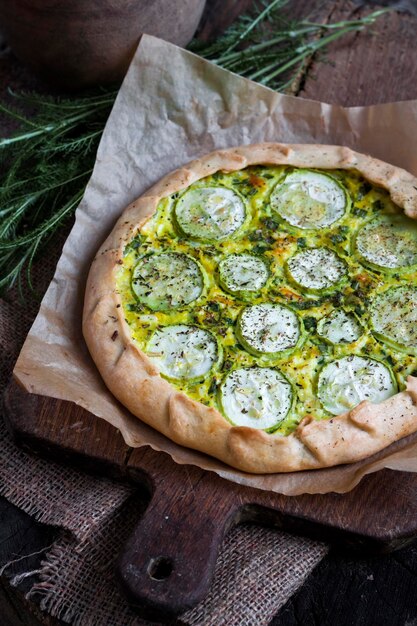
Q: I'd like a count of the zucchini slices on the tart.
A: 12